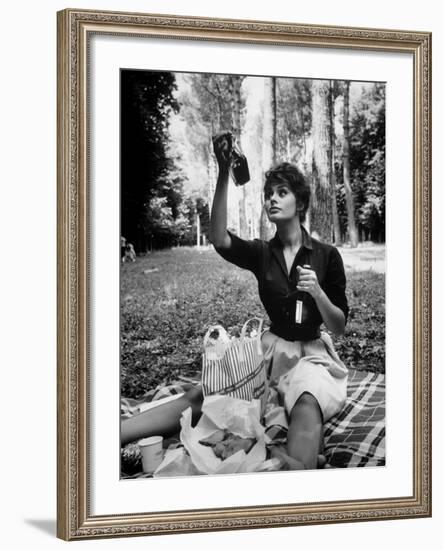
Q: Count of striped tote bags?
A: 1